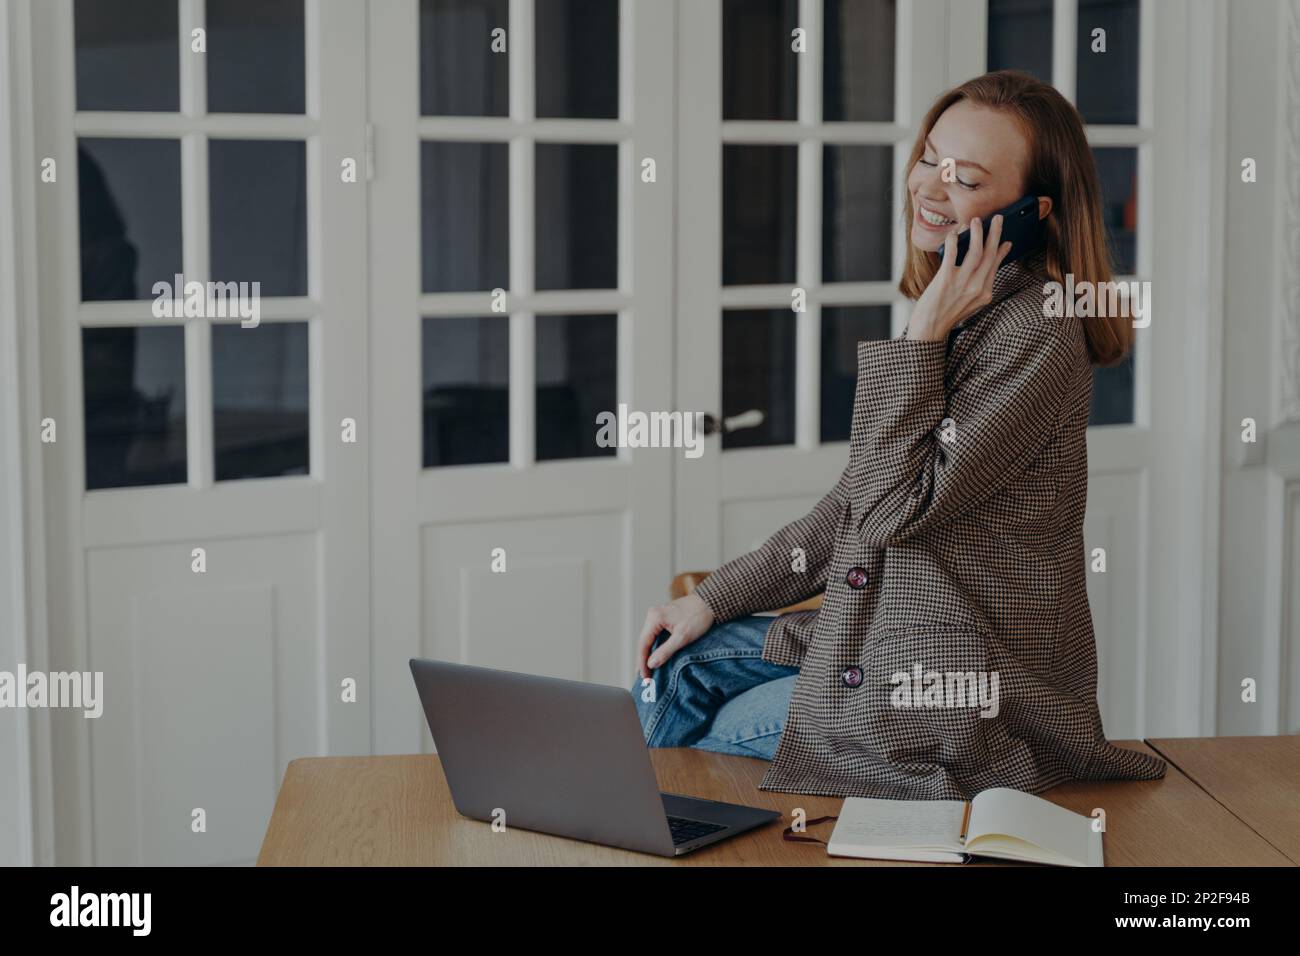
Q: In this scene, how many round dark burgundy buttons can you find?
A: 2